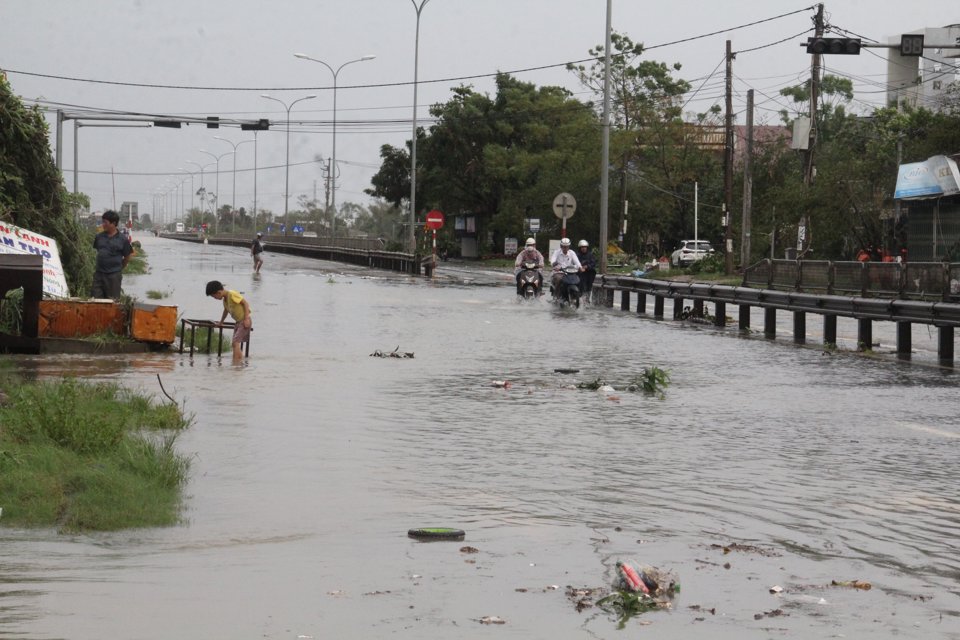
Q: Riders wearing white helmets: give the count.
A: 3